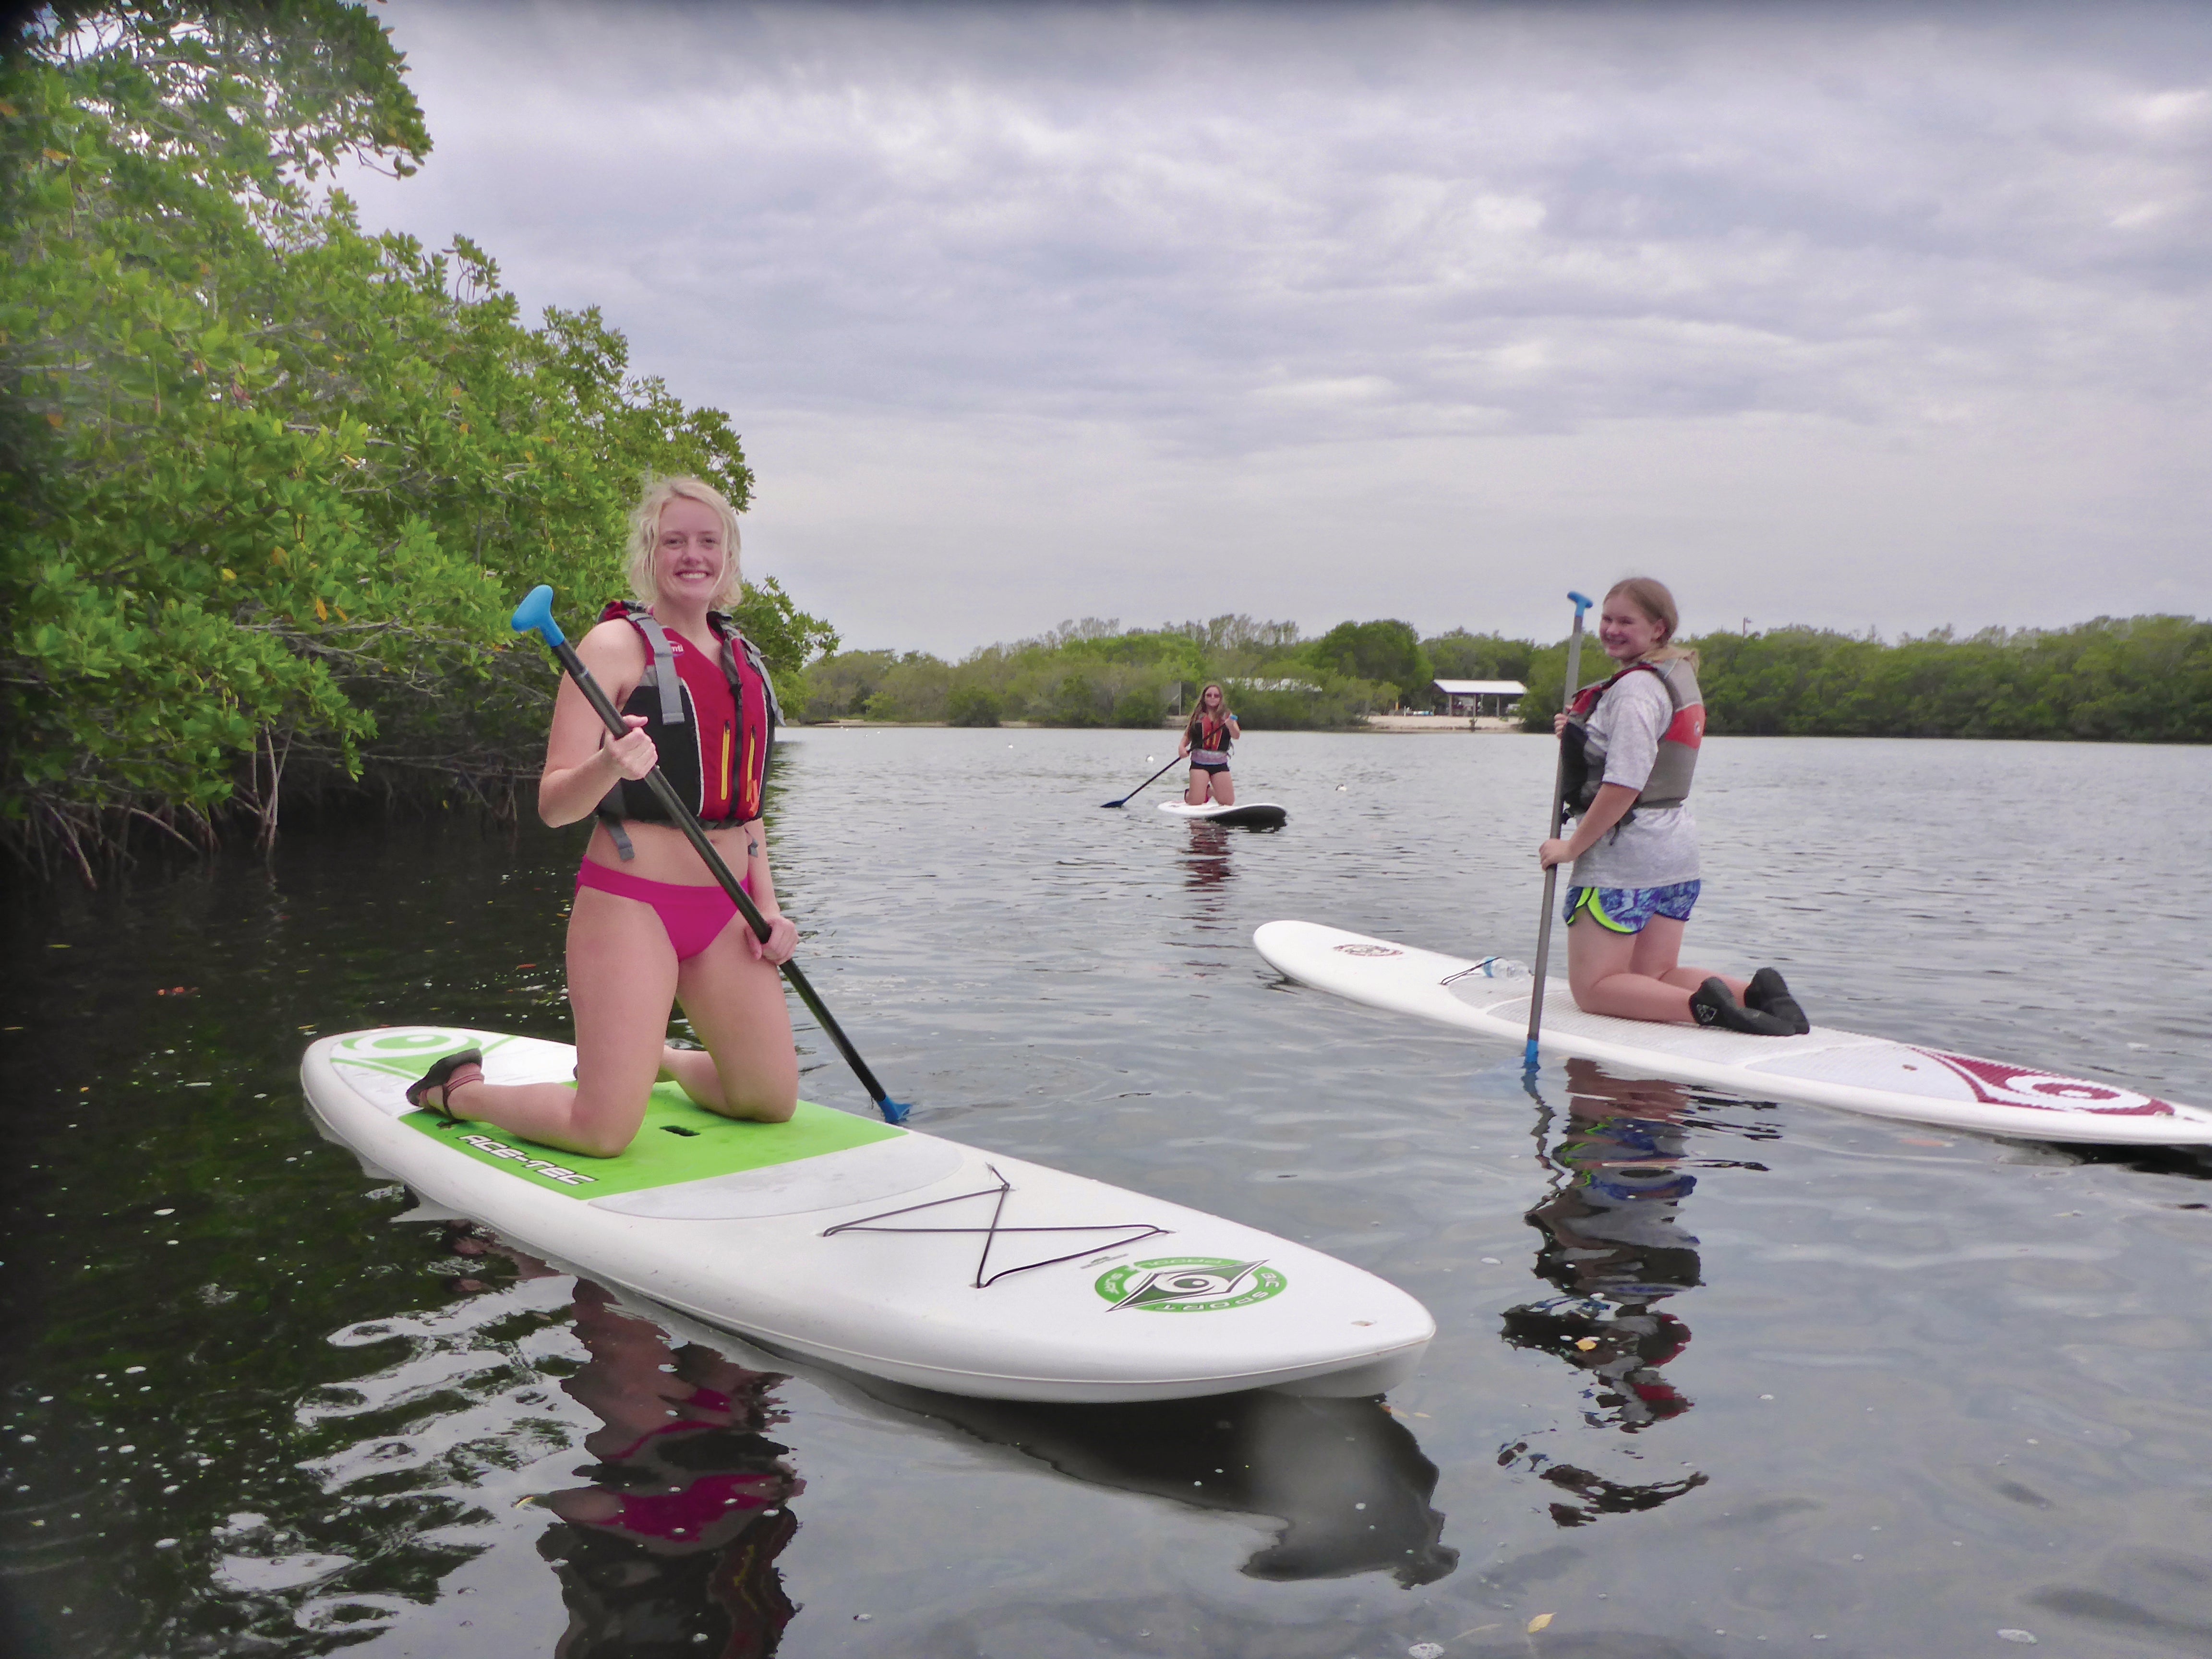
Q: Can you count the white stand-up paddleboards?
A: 3